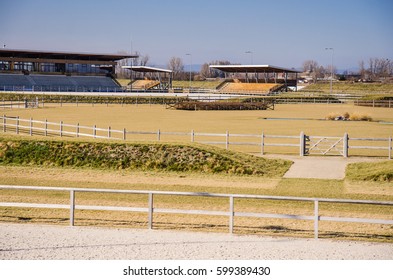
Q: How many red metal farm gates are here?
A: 0